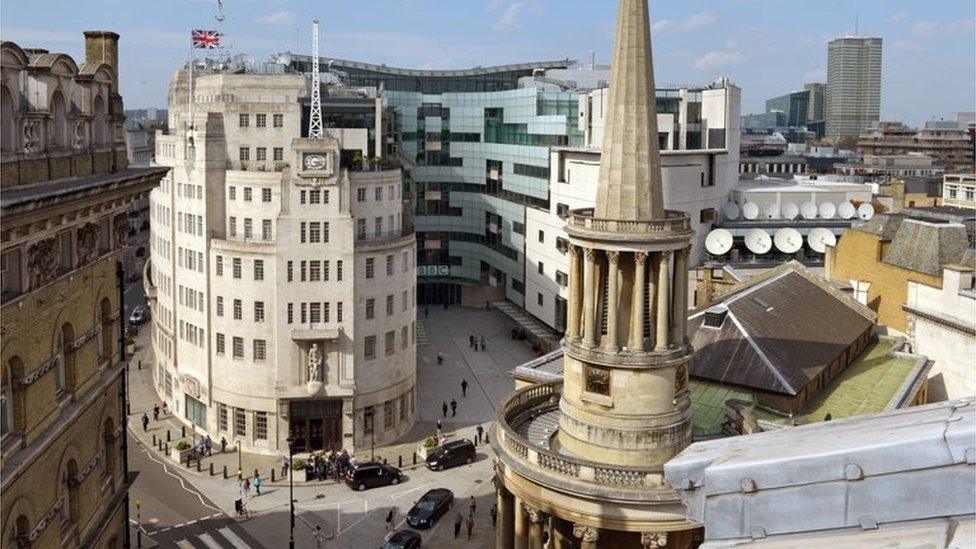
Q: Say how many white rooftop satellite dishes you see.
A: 12